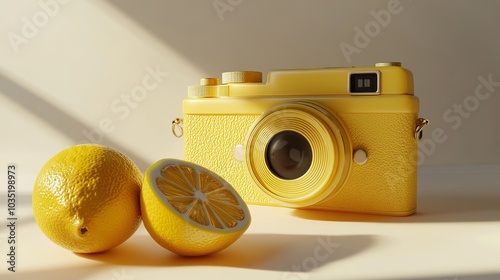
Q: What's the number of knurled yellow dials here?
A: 2